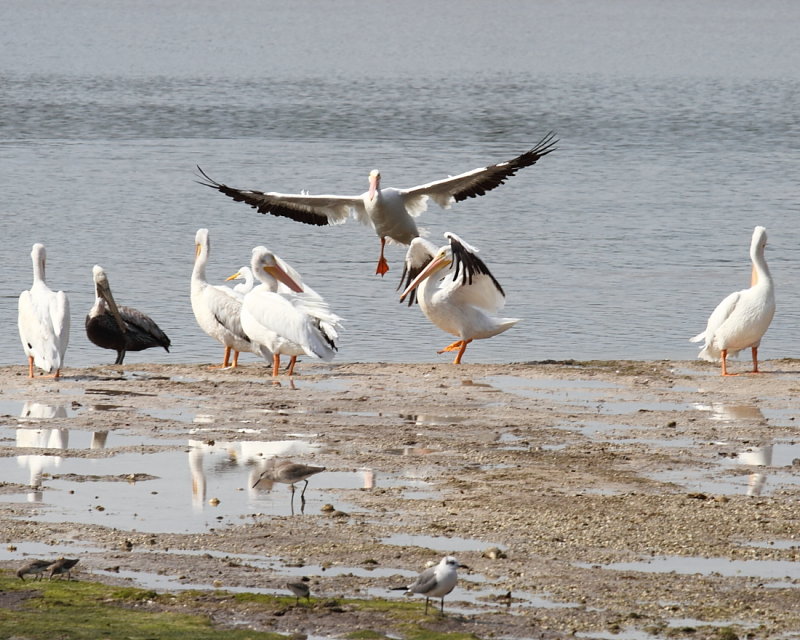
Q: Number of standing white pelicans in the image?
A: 5